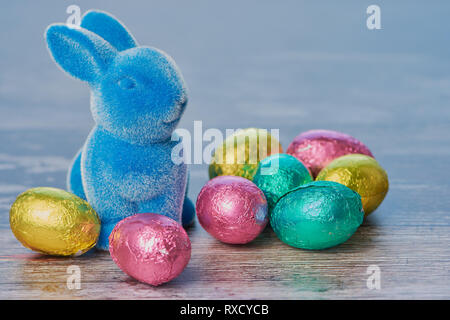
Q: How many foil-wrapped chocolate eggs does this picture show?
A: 8